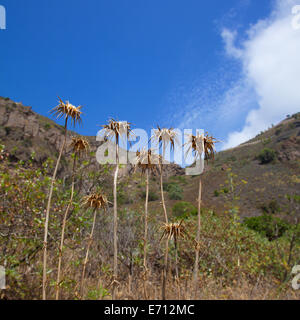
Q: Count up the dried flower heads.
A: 8